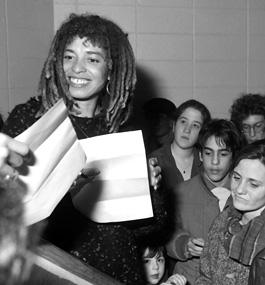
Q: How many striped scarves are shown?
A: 1